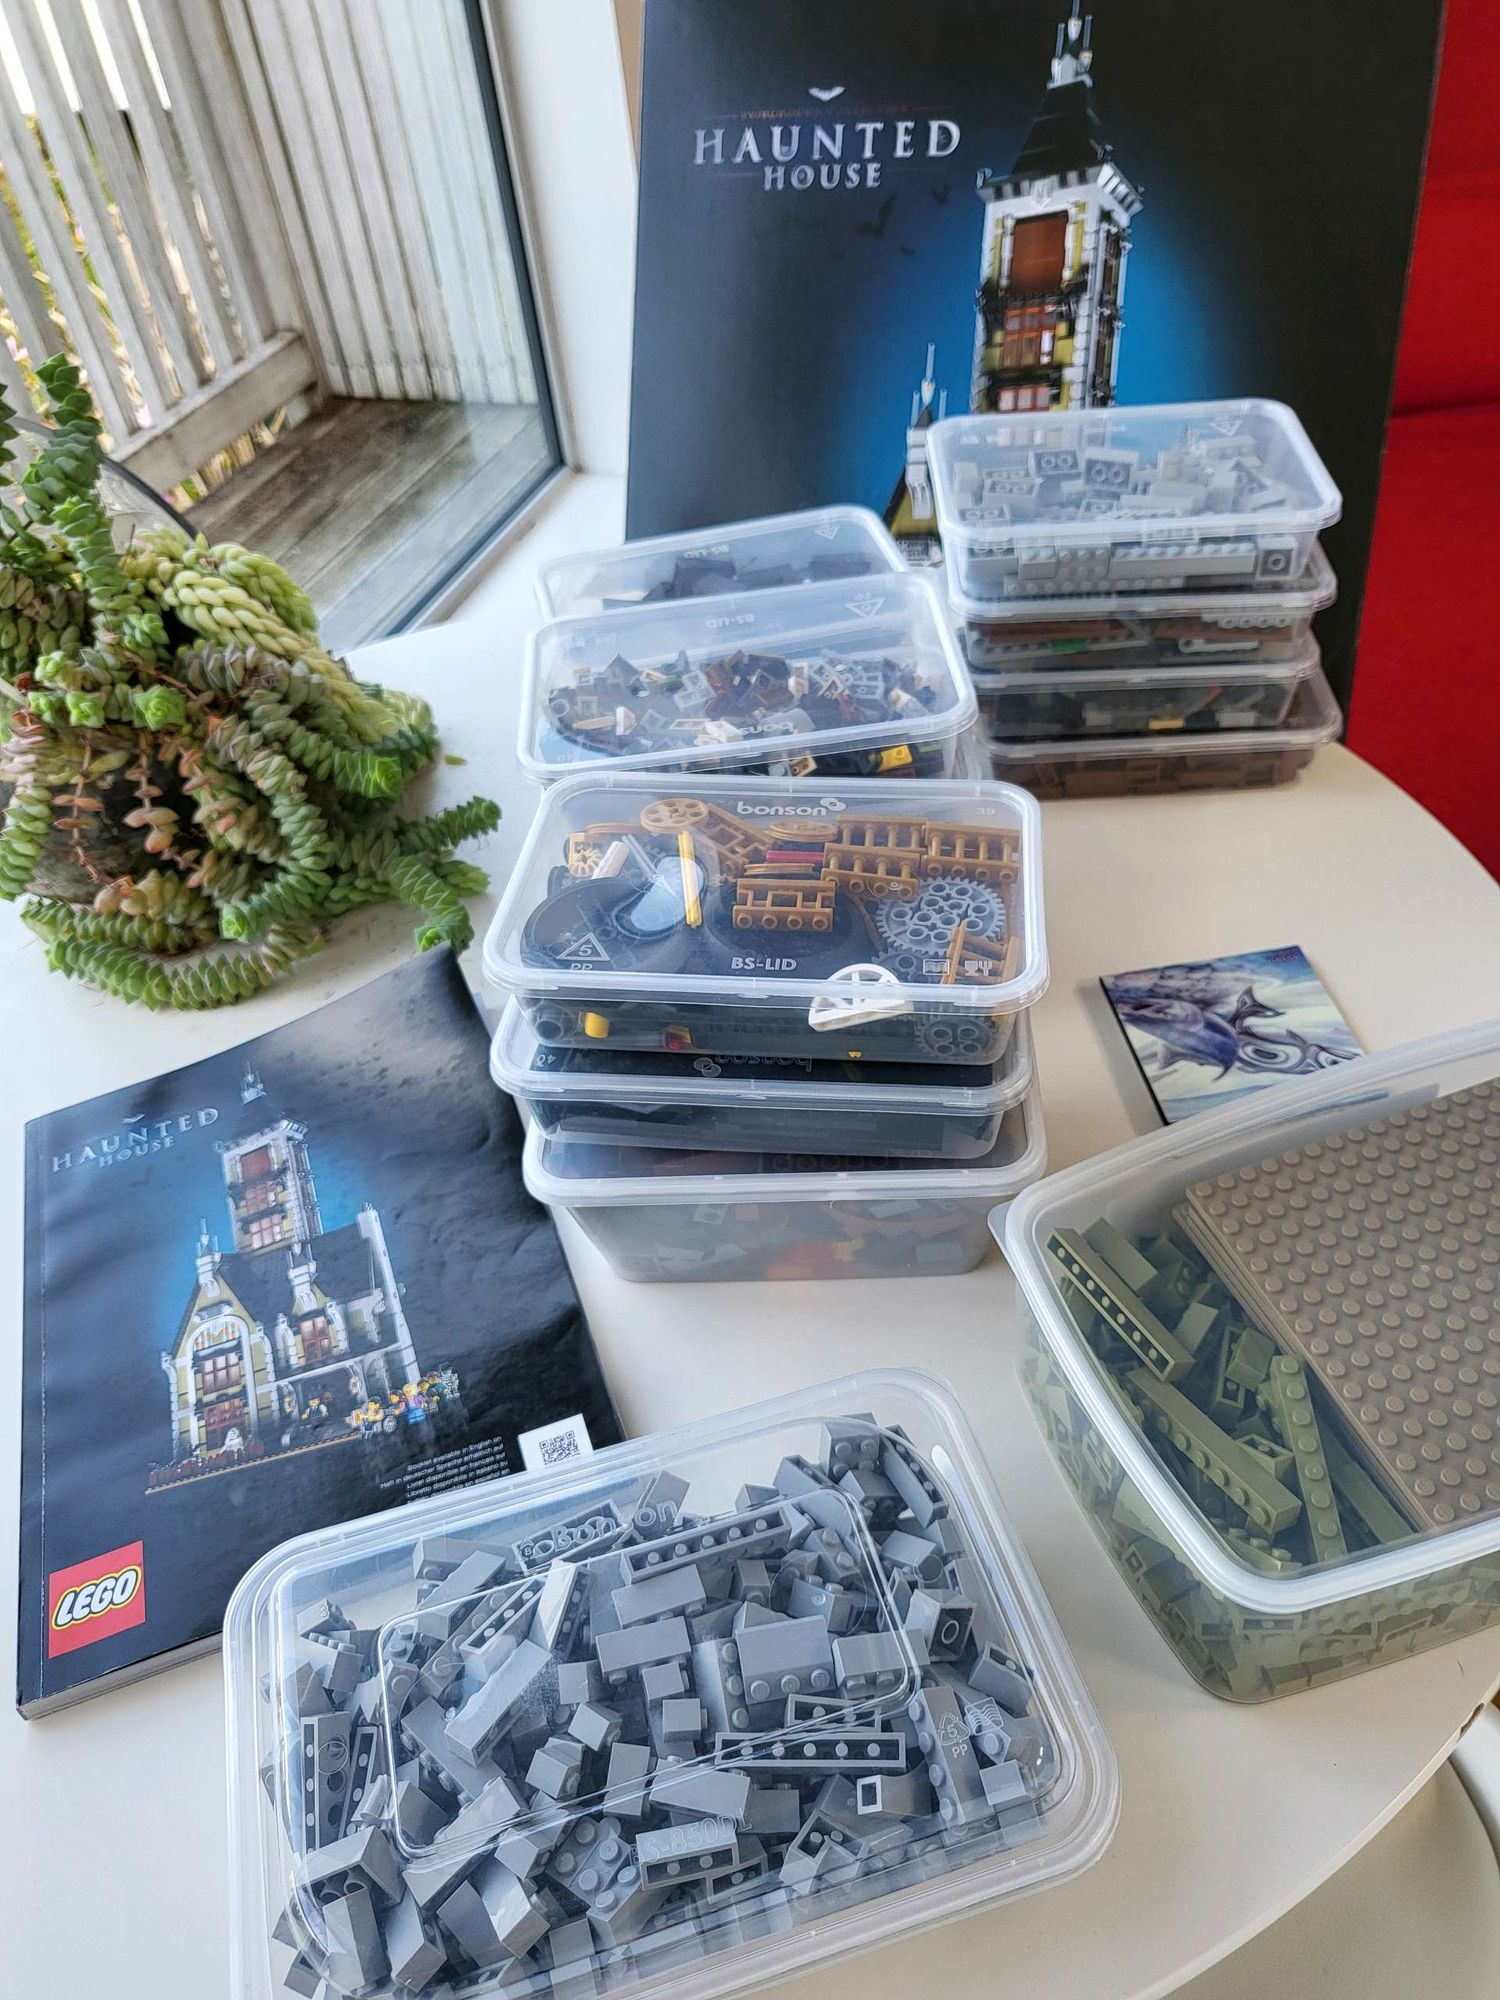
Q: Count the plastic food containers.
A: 11